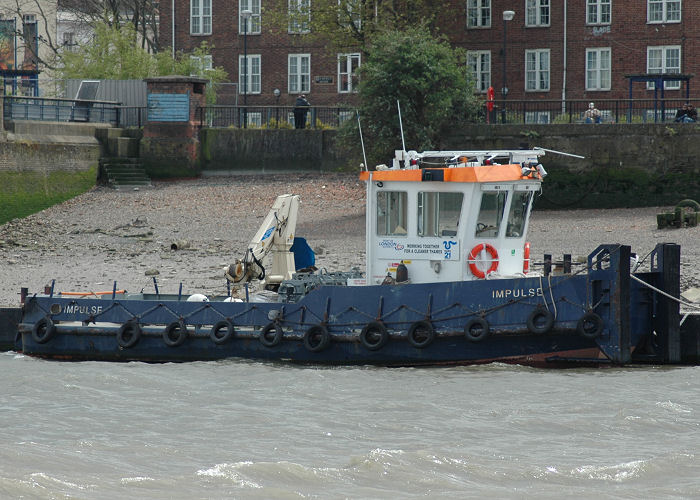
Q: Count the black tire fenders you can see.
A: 11